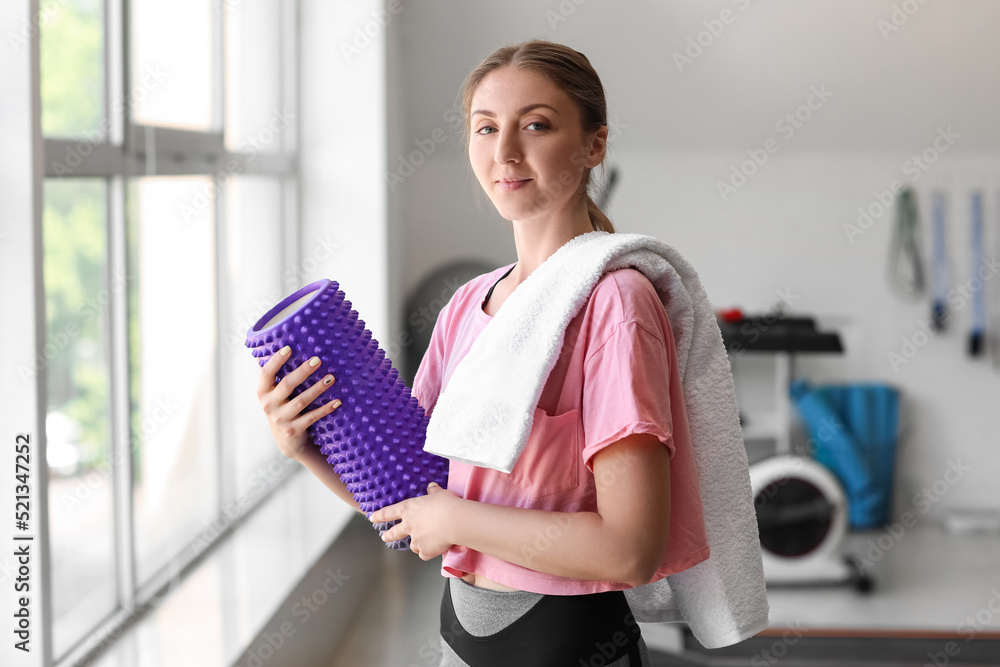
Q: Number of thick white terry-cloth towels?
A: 1